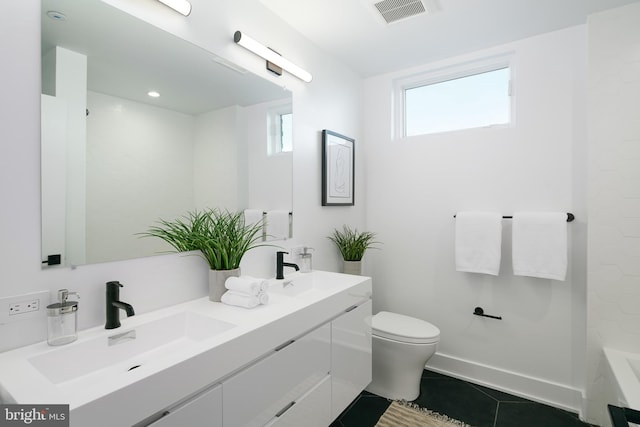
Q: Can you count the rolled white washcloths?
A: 4